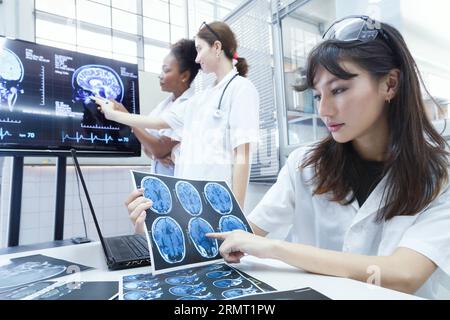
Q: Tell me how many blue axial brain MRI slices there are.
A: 6